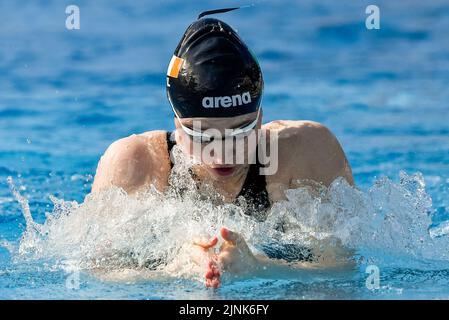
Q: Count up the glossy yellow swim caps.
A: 0